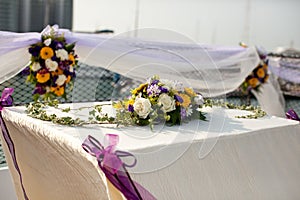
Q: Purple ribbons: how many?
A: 3